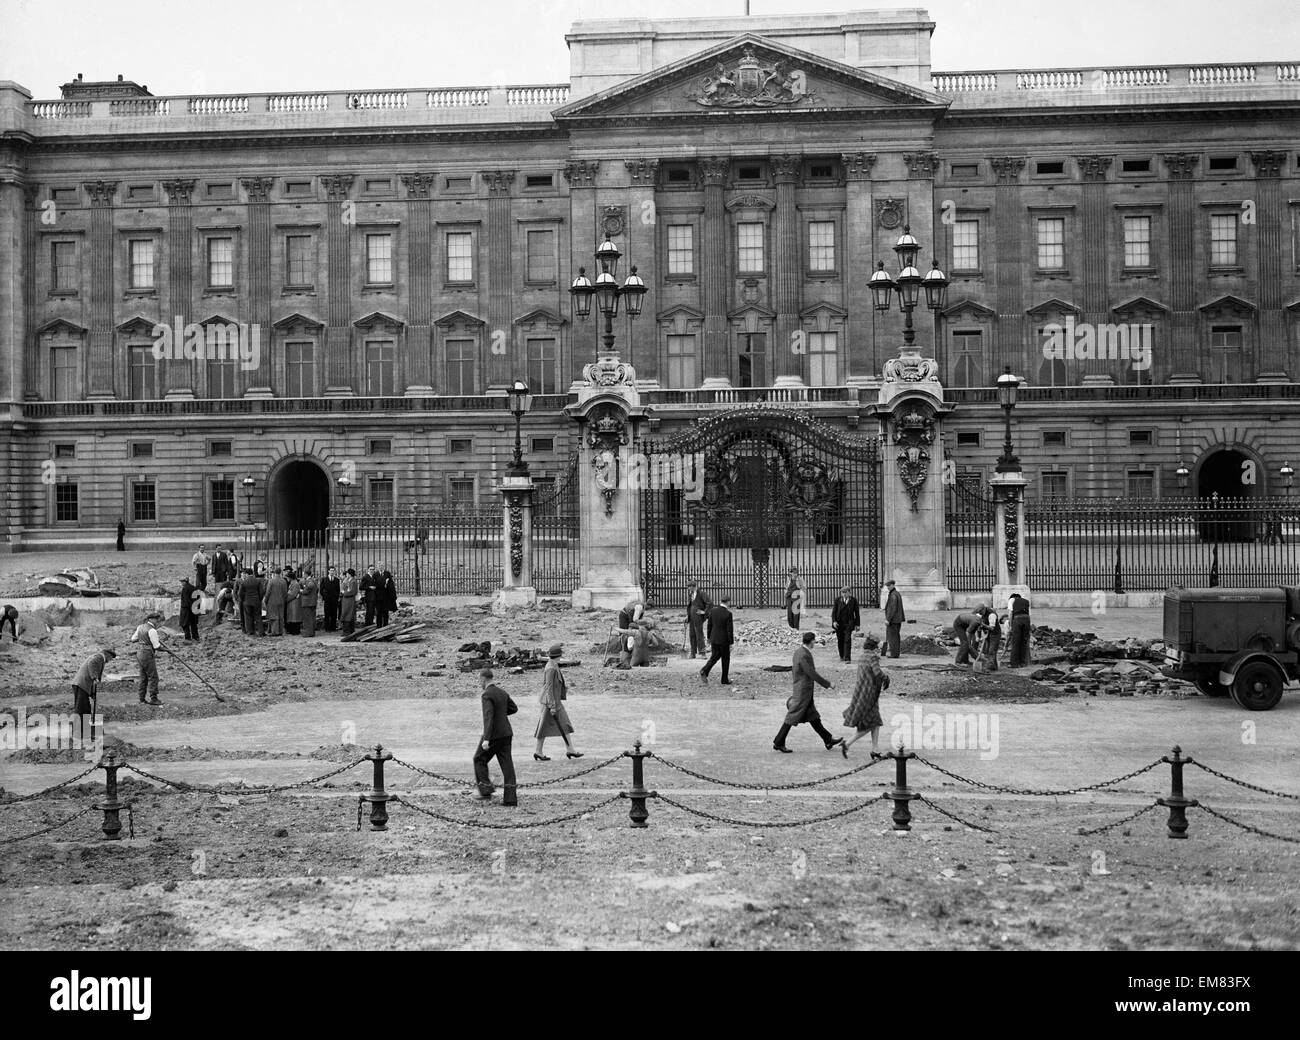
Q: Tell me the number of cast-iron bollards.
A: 5